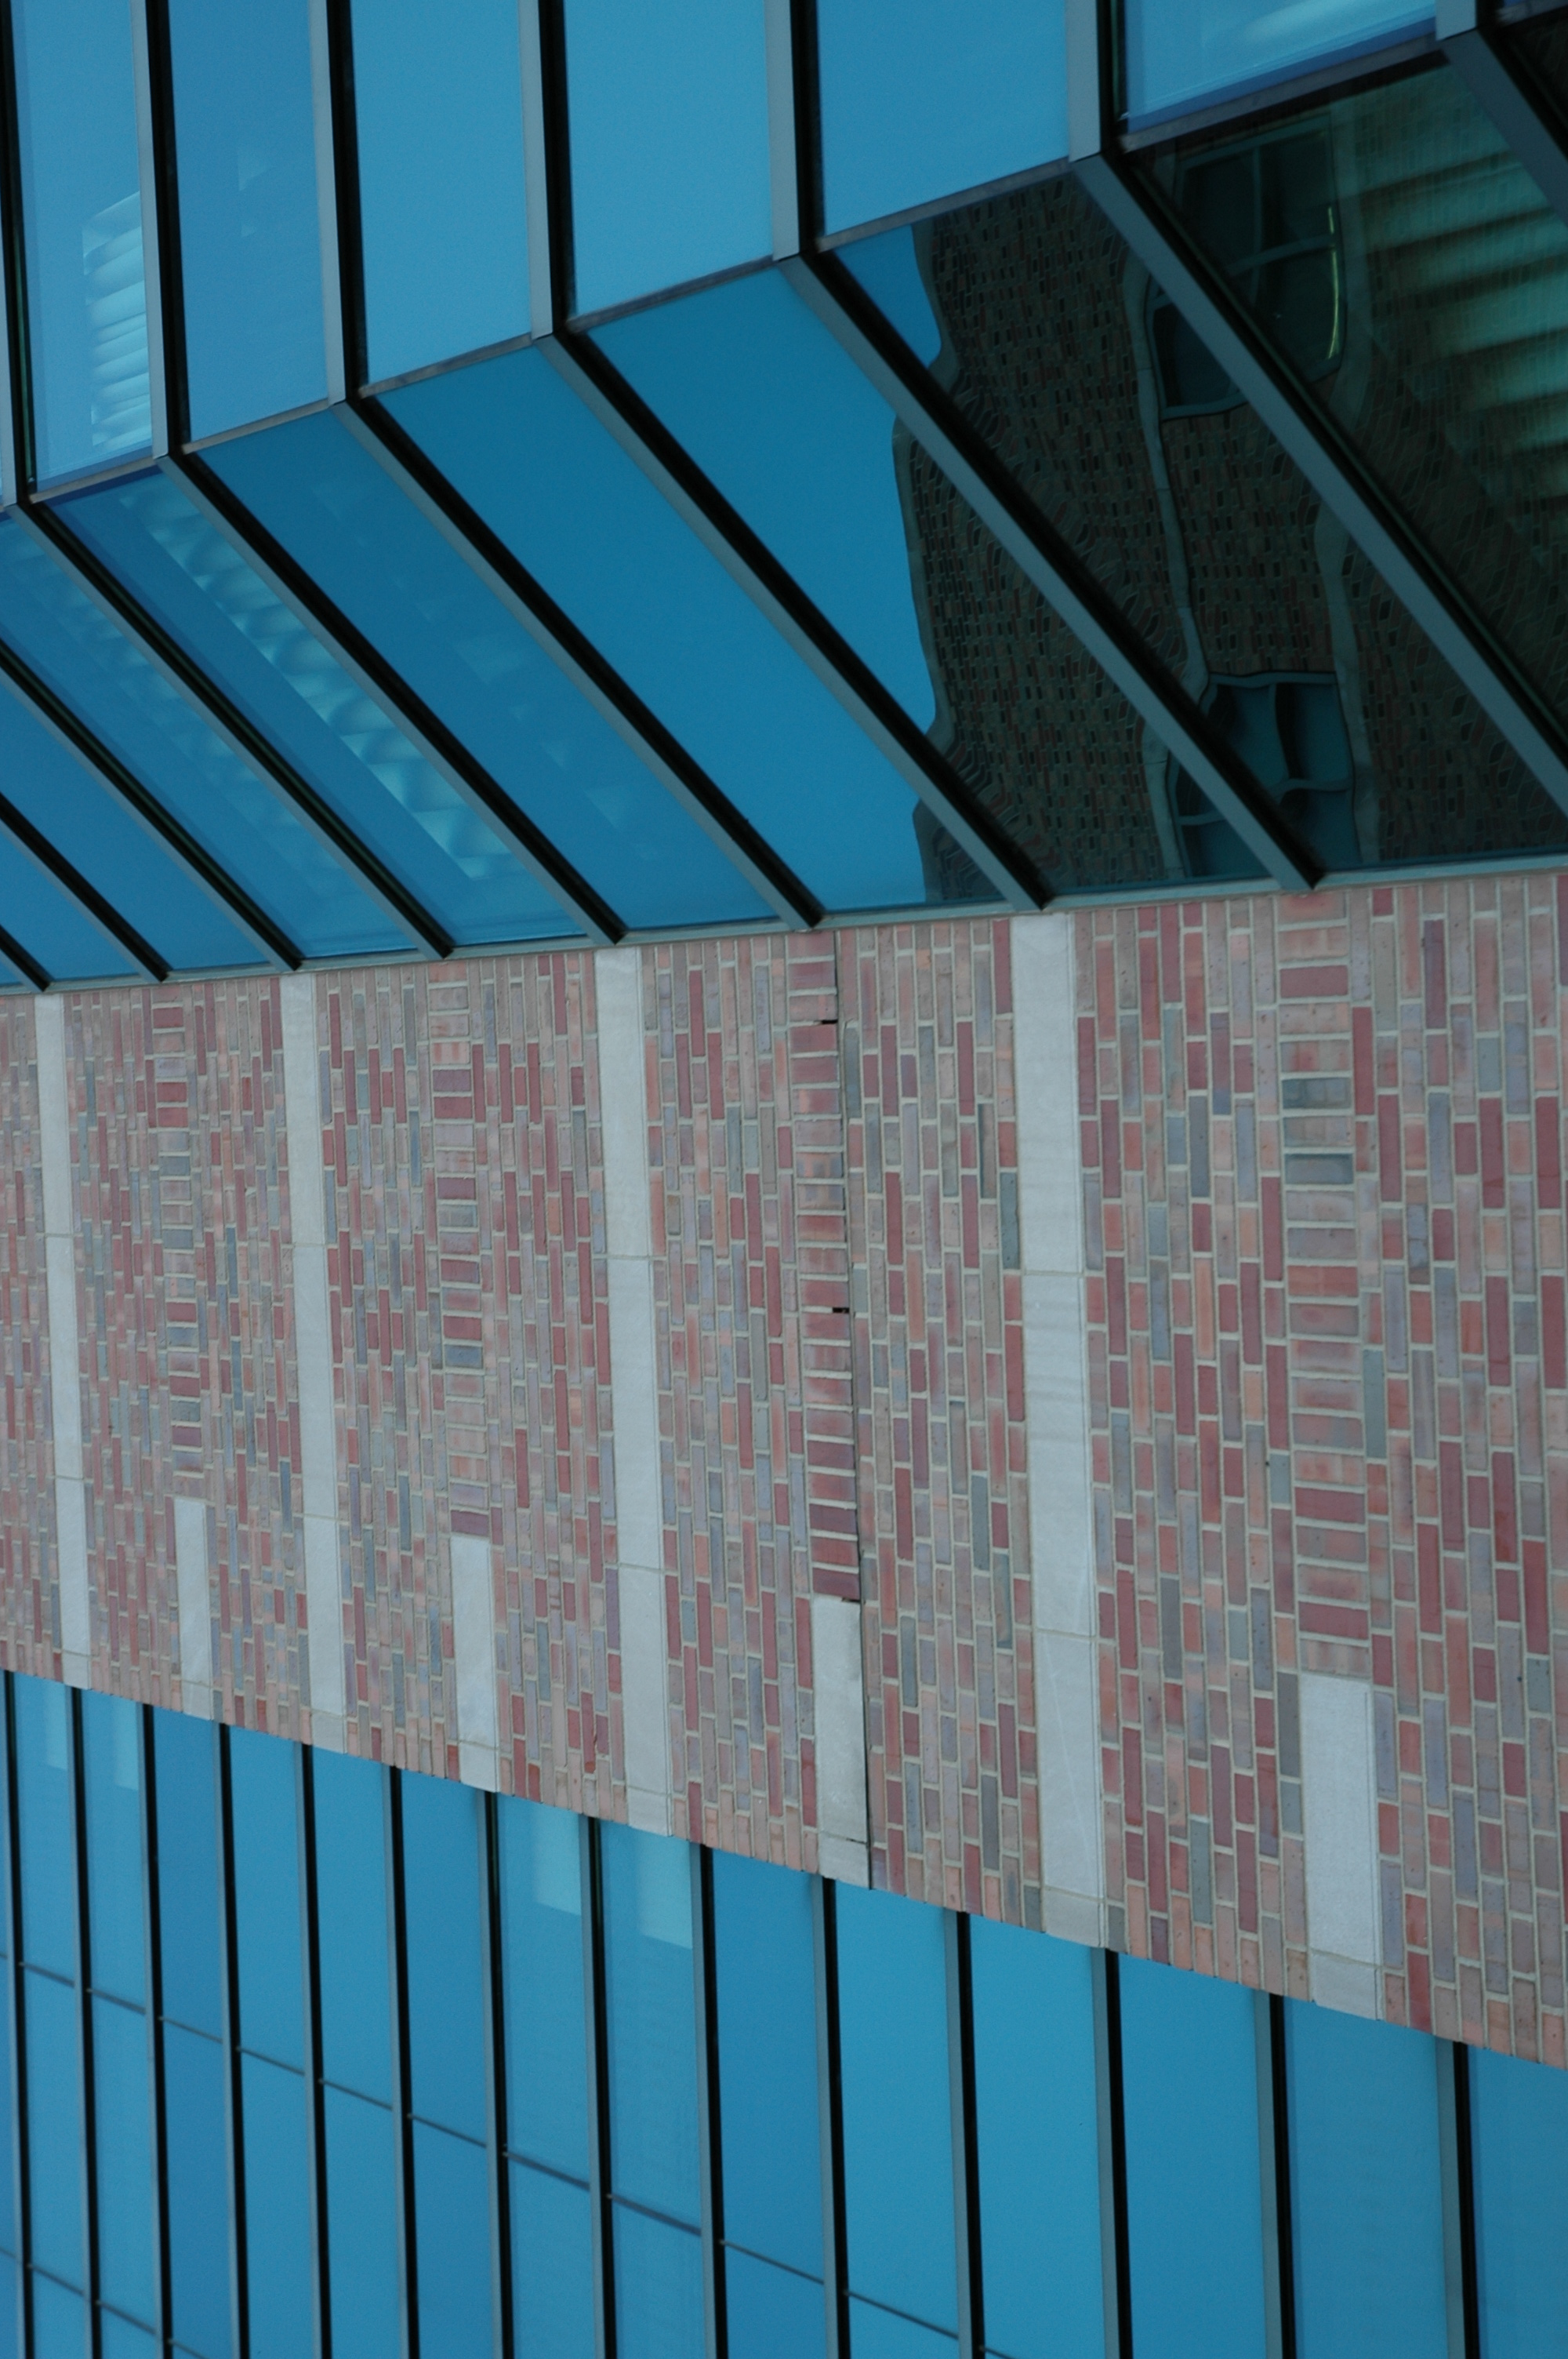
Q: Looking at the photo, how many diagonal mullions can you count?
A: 10